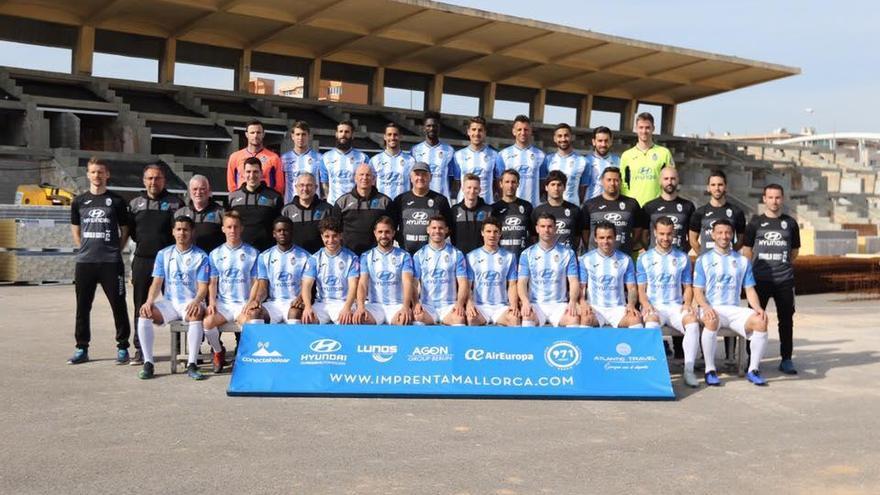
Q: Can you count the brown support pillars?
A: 11